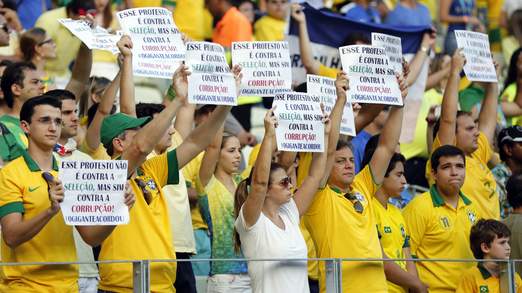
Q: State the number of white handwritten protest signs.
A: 10